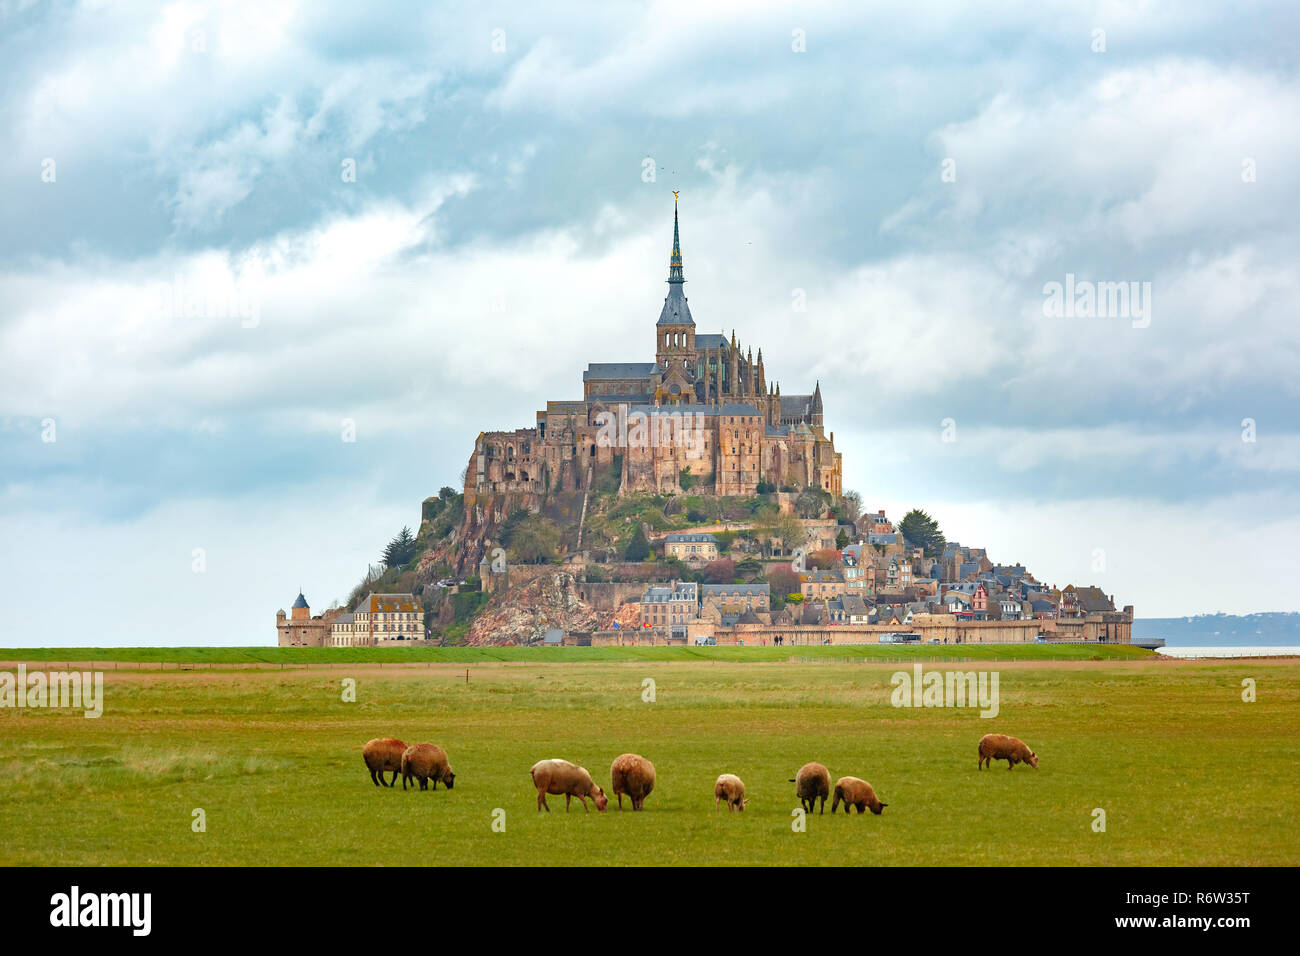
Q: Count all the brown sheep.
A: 8